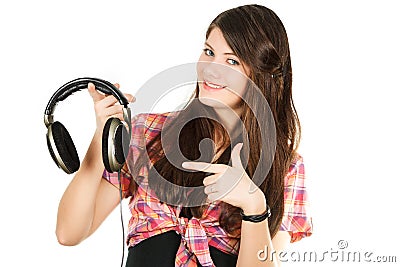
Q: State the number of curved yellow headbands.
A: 0